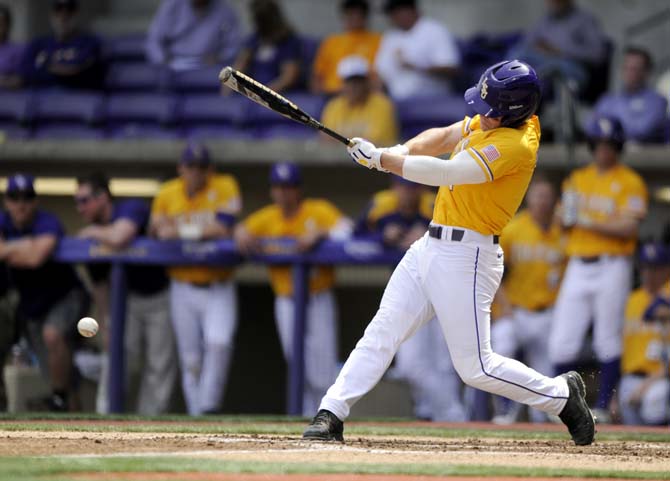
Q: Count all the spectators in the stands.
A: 9